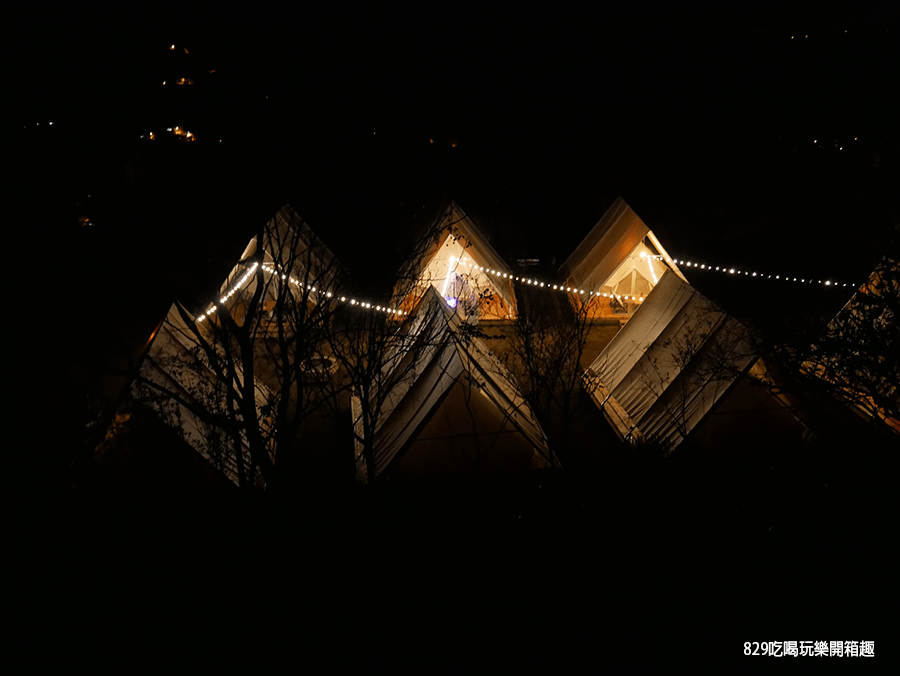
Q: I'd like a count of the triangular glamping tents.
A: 7